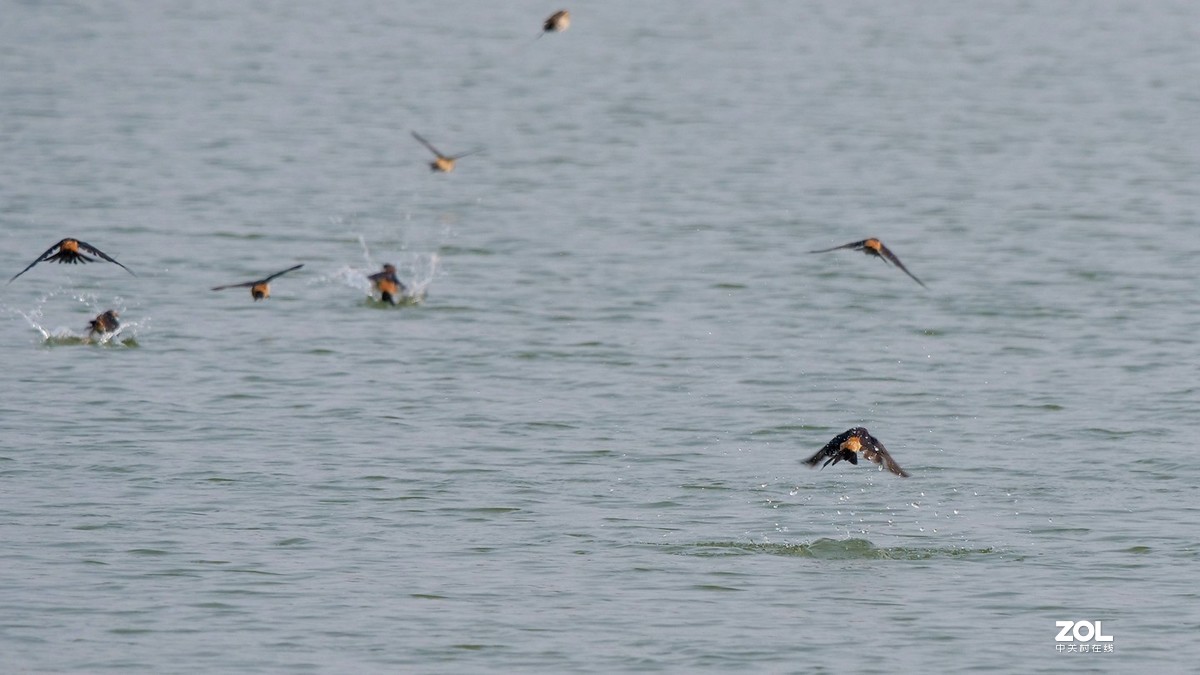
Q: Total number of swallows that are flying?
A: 6